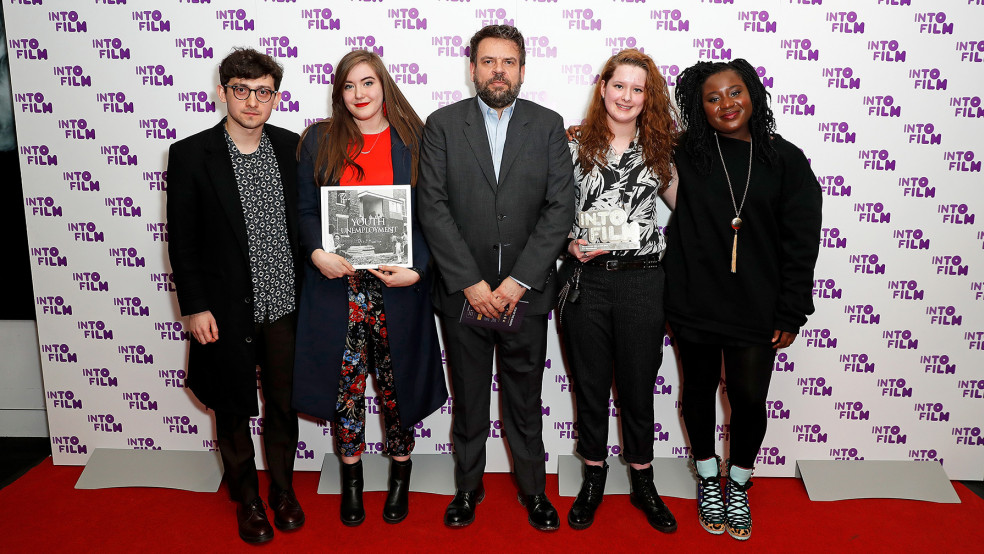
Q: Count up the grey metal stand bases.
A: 4